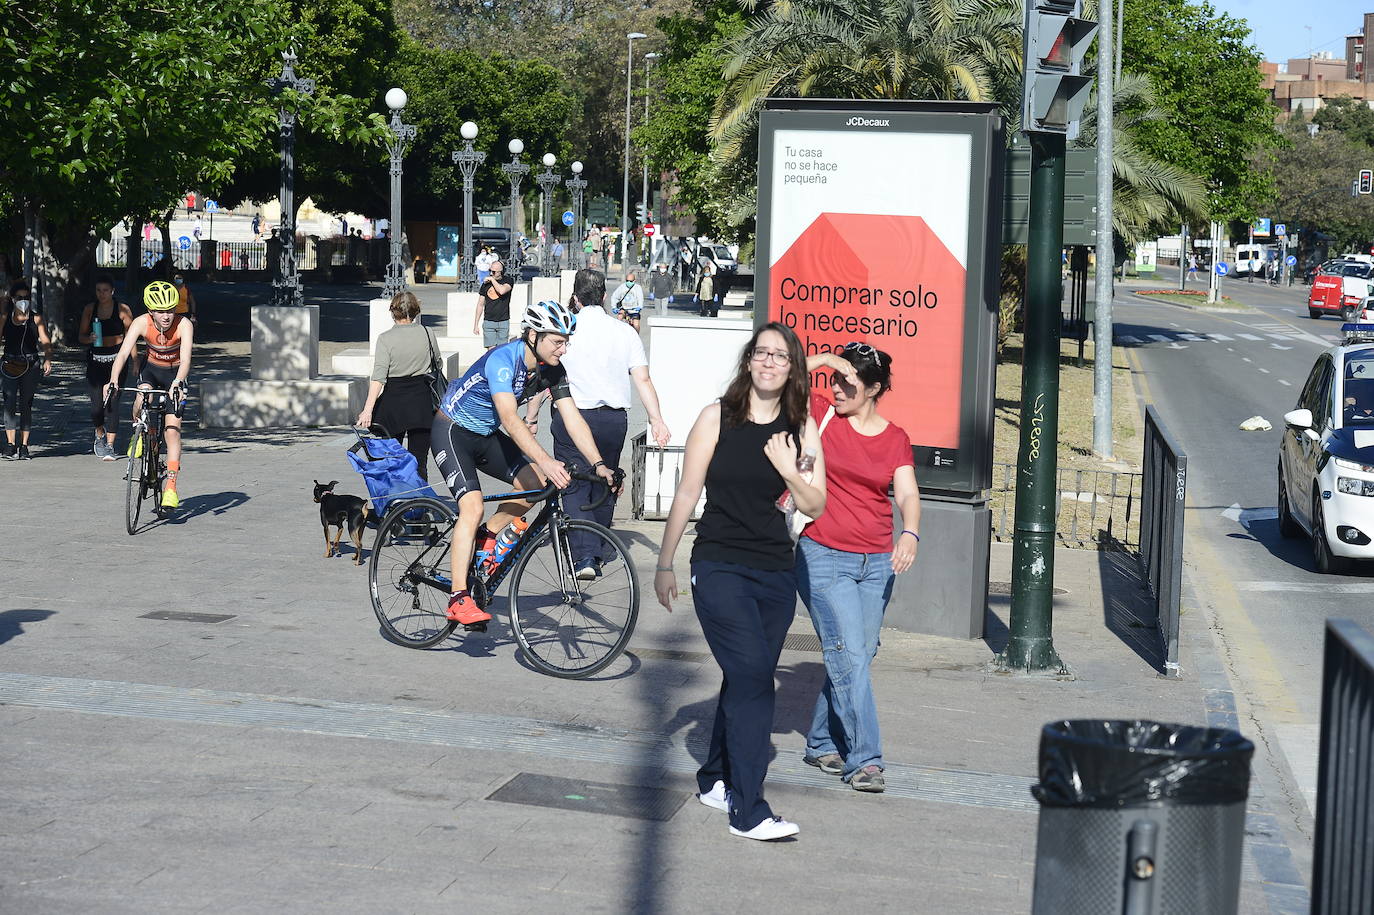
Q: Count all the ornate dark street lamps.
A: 6